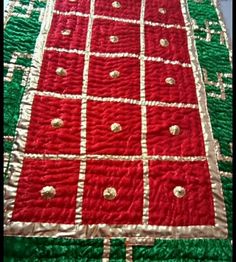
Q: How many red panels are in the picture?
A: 15